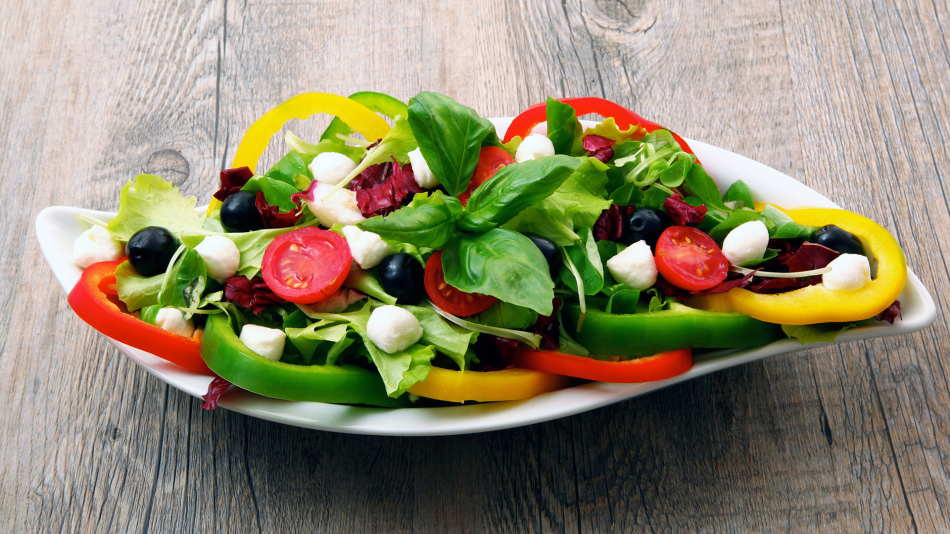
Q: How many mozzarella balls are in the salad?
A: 12